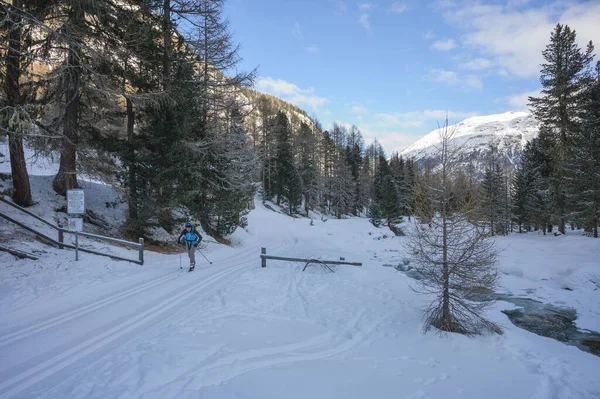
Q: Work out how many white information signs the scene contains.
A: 2